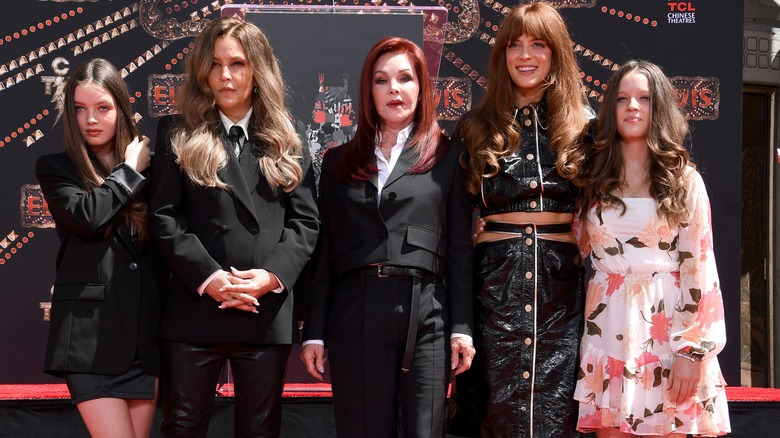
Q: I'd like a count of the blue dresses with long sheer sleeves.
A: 0